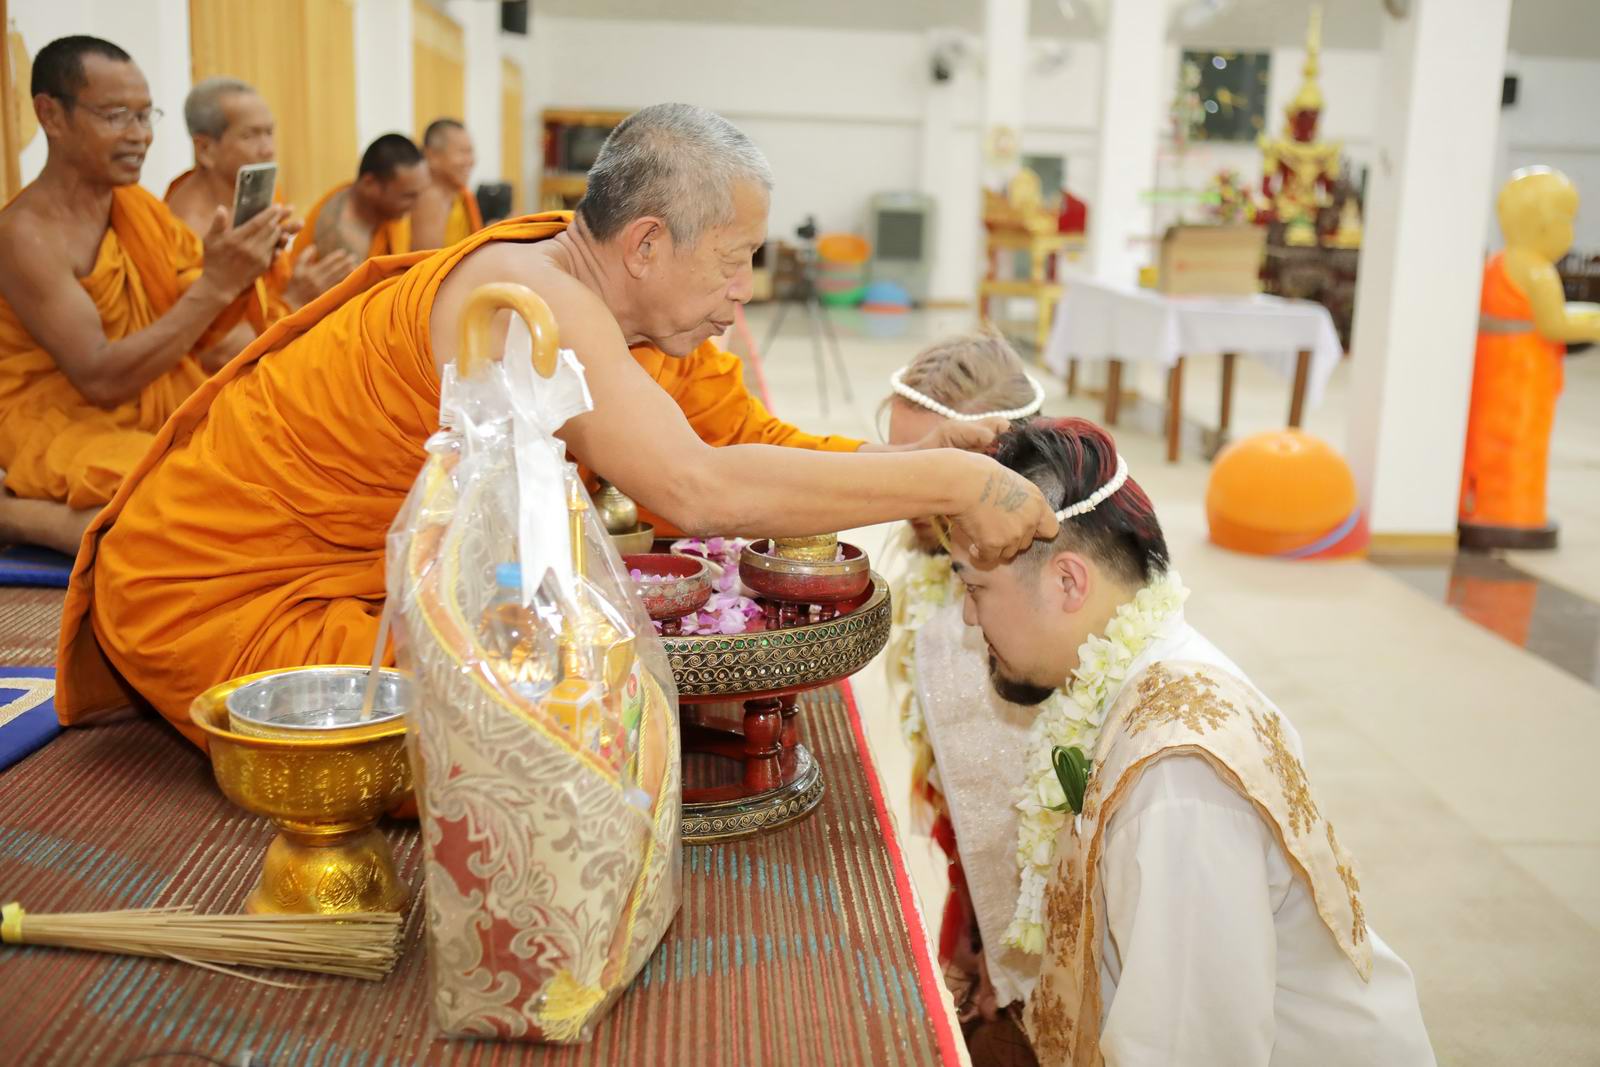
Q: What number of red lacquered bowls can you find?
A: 2